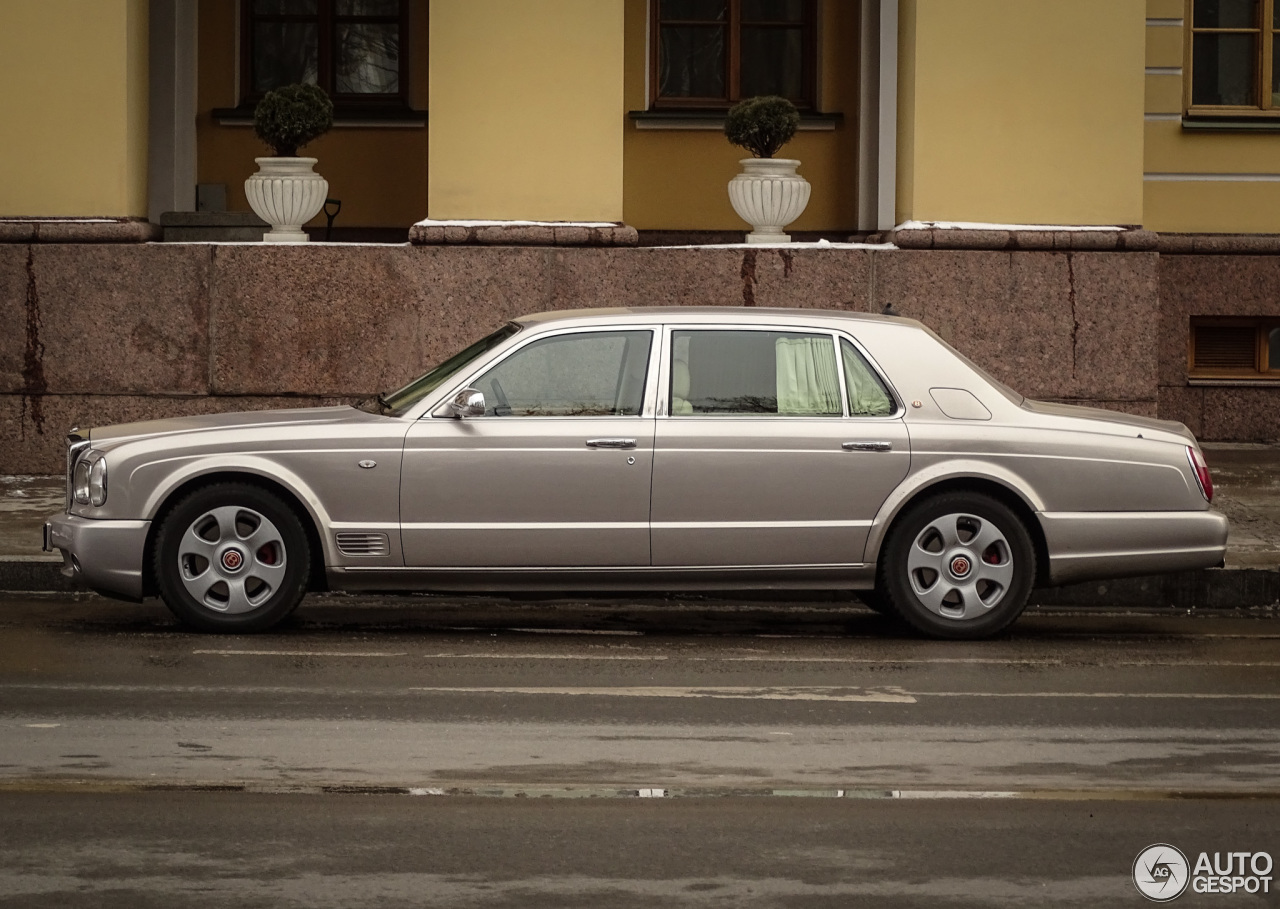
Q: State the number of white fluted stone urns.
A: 2